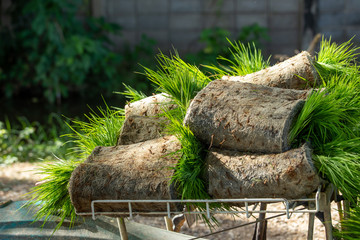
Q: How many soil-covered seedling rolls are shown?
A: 5